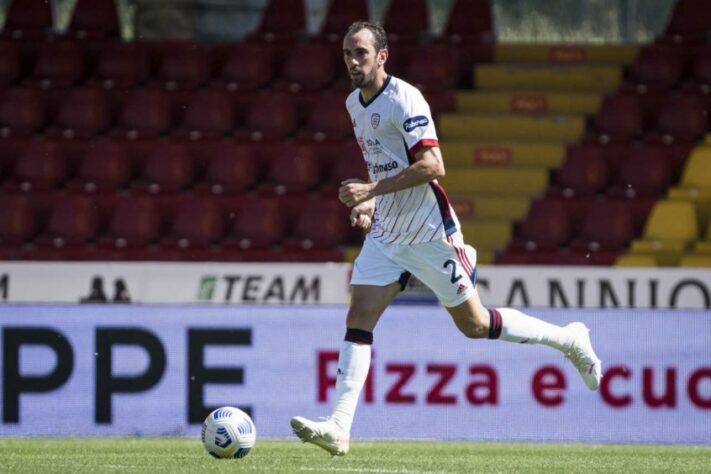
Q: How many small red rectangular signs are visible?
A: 4